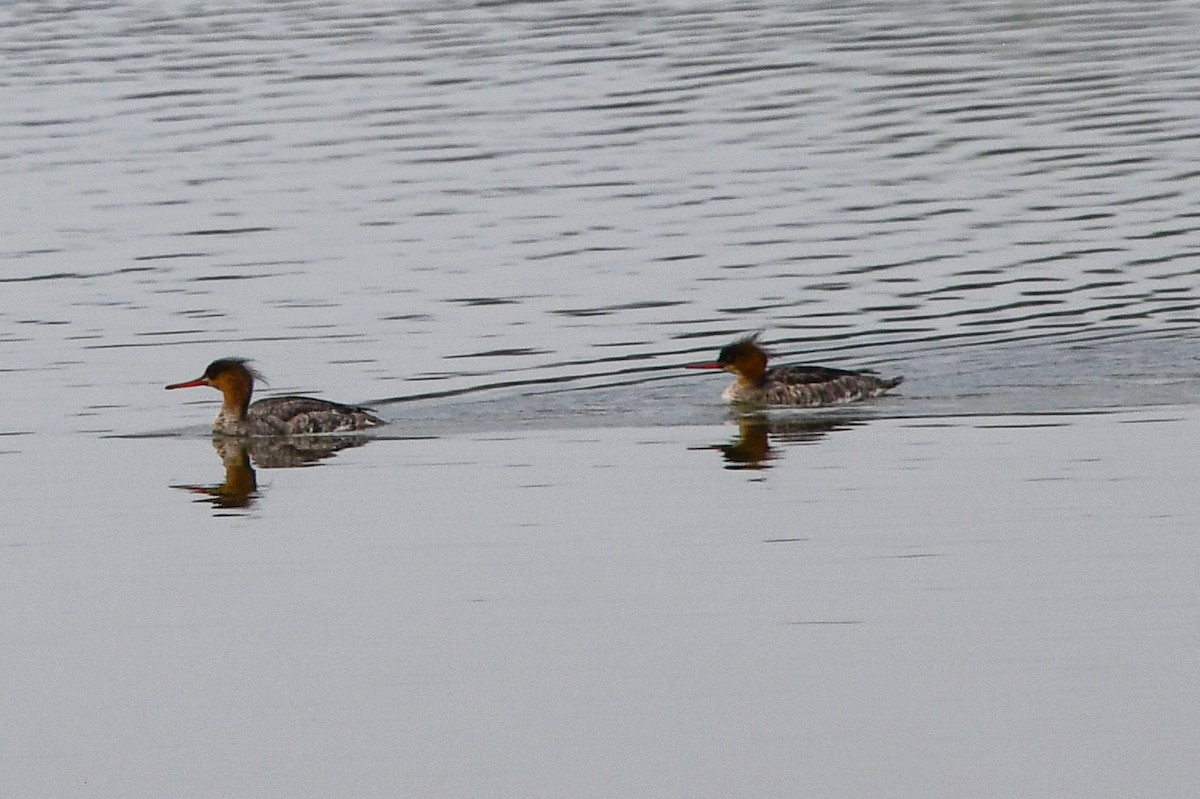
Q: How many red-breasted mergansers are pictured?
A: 2